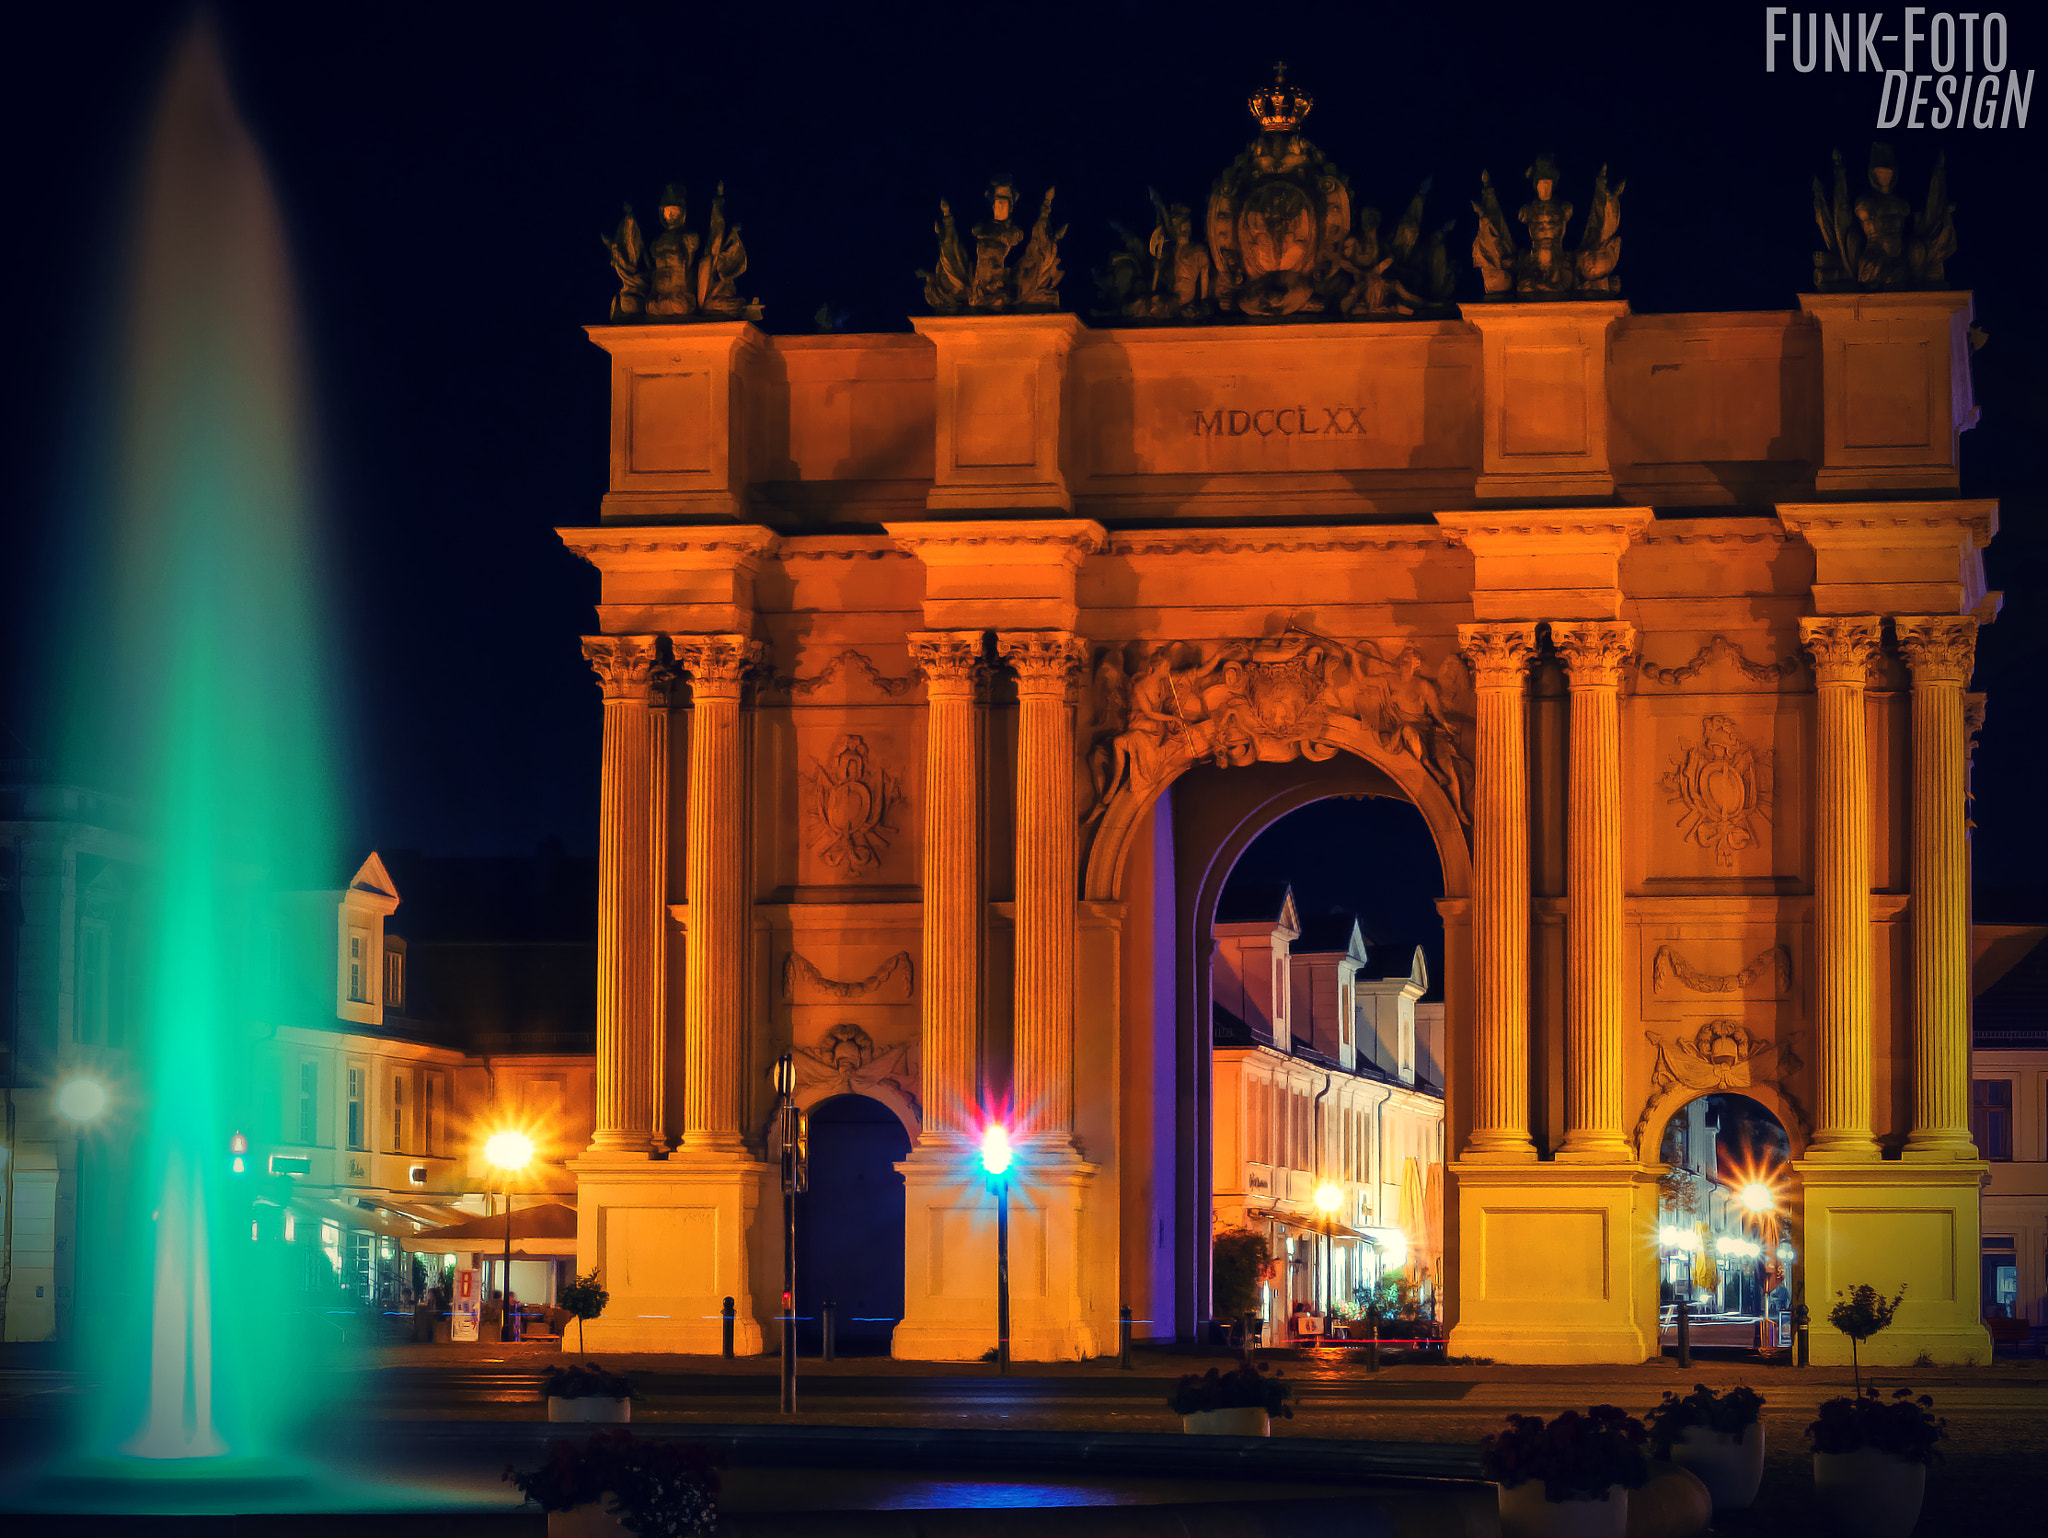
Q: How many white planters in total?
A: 6